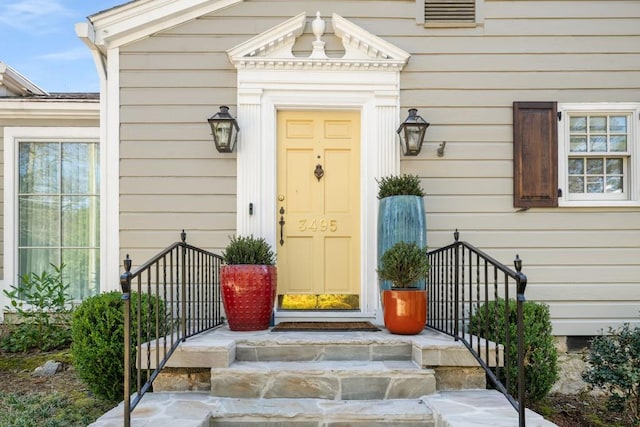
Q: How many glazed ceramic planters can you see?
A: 3